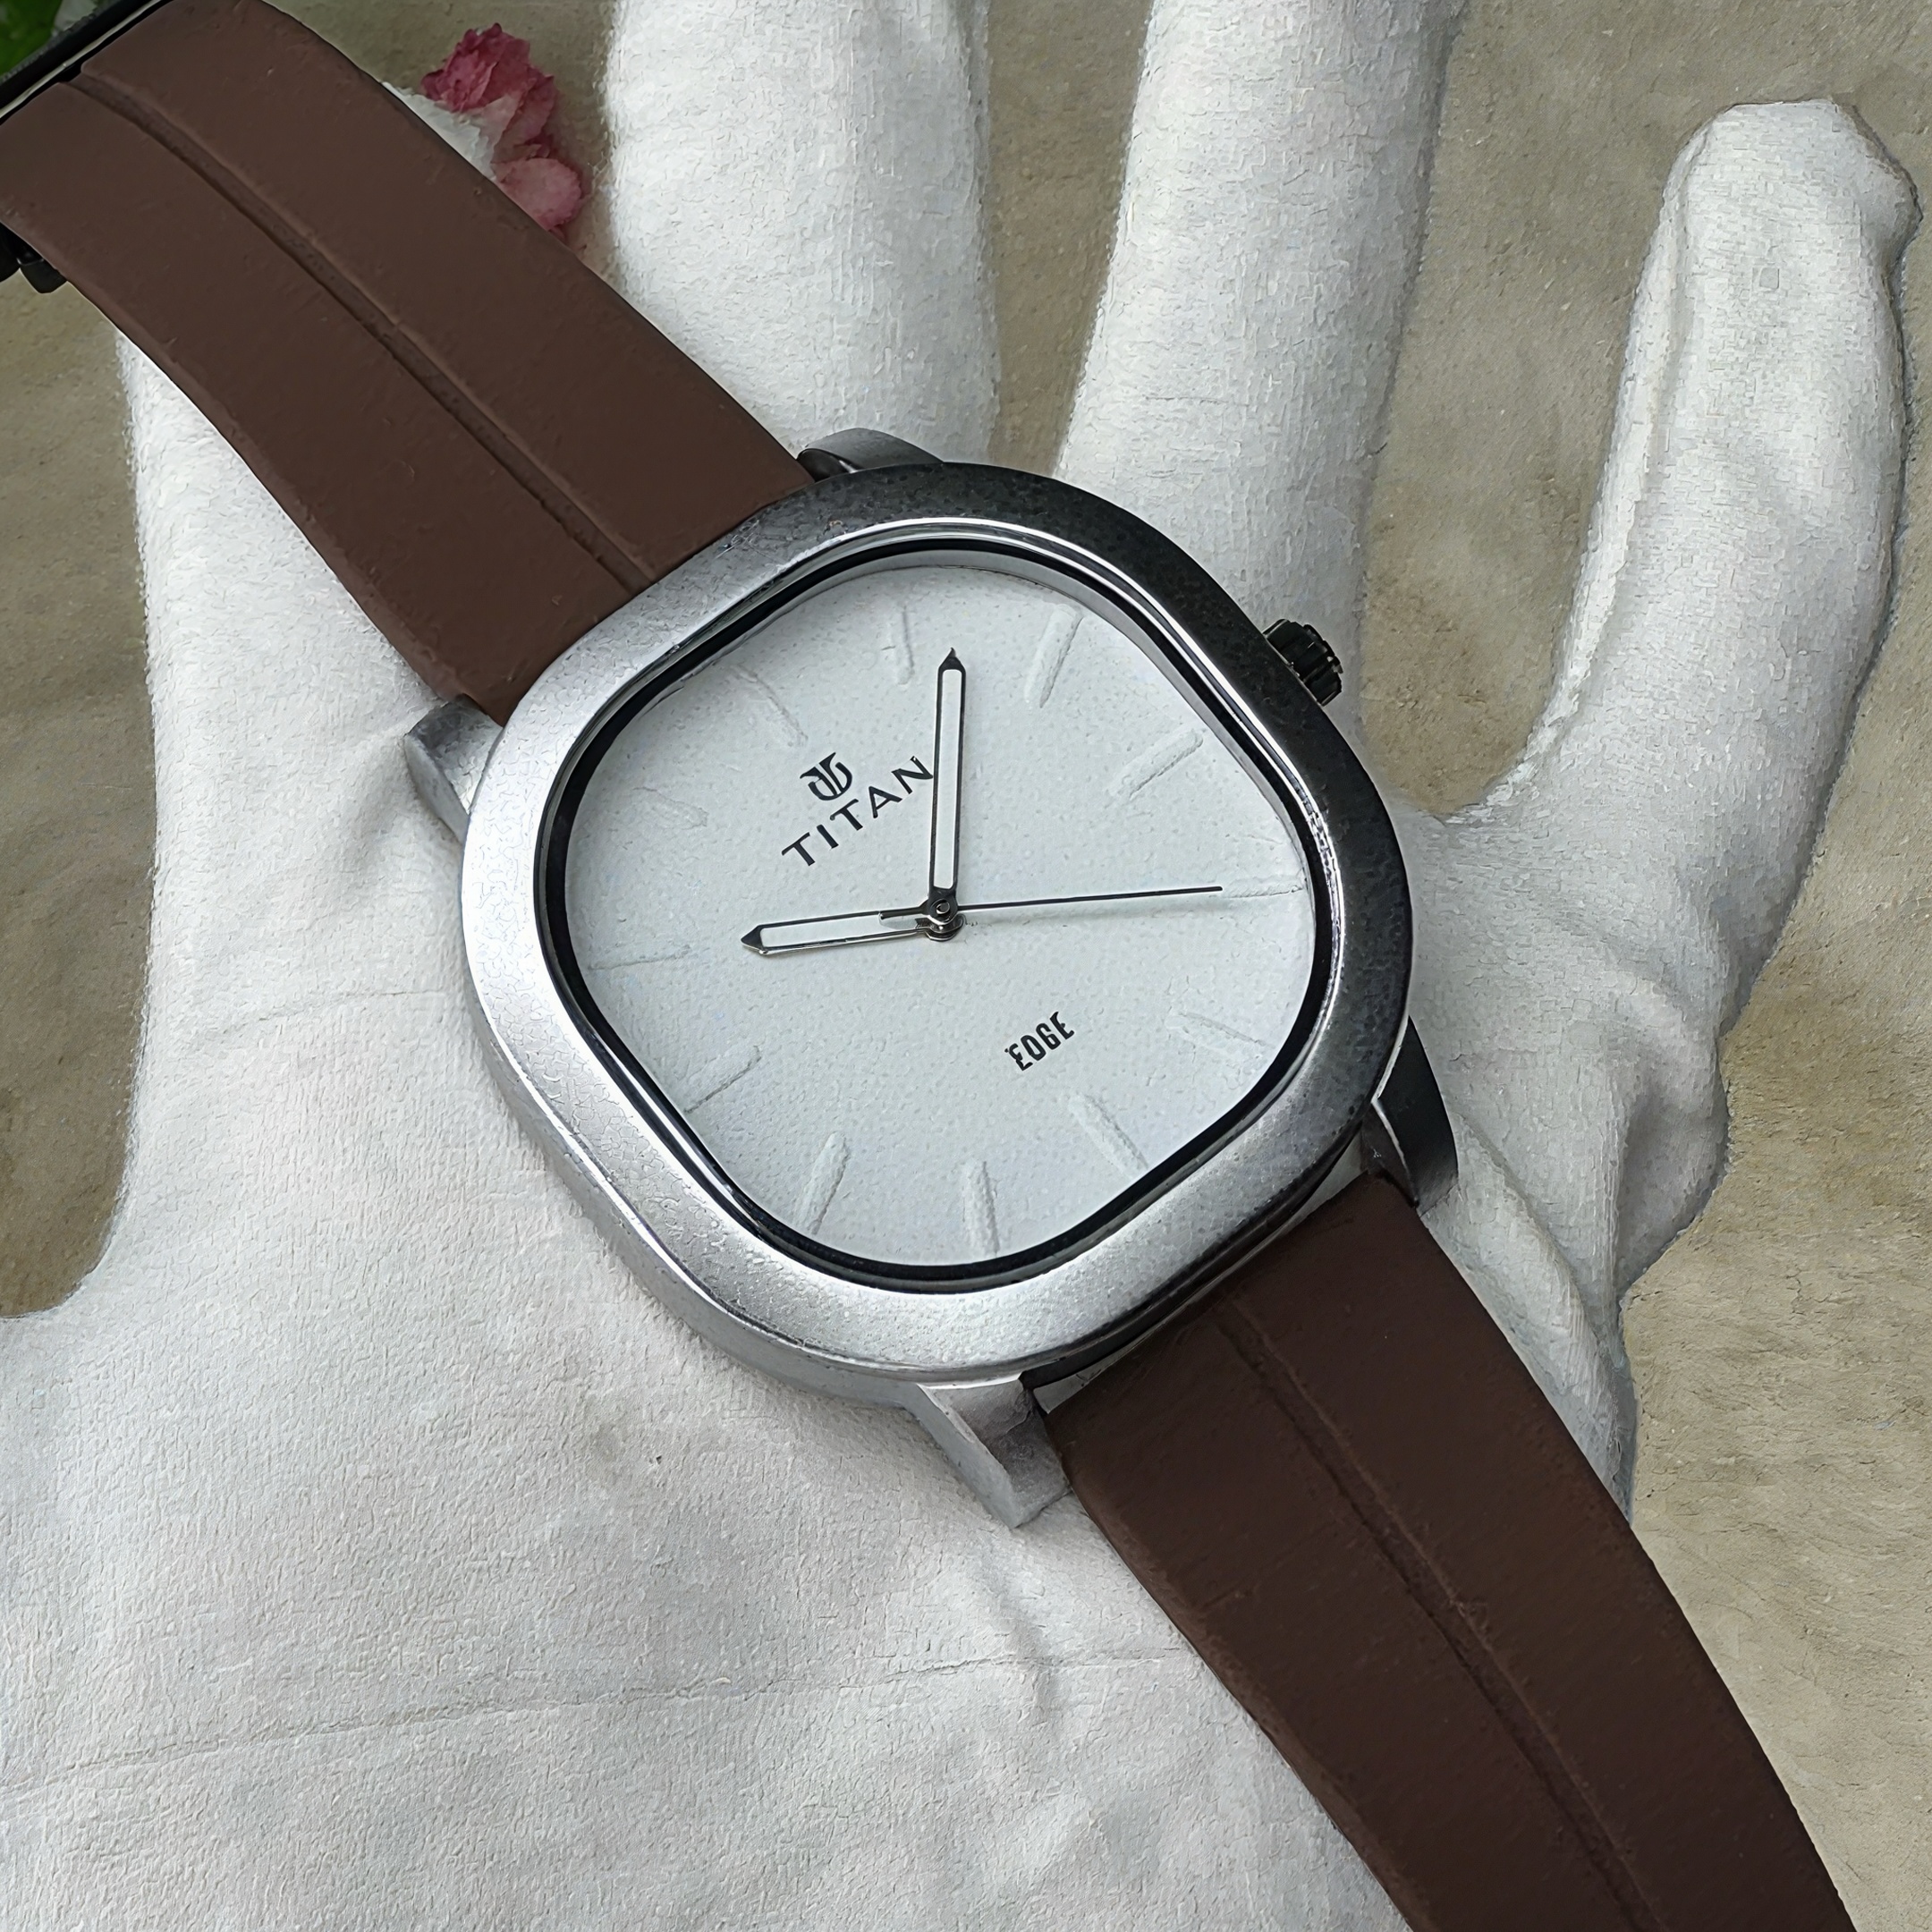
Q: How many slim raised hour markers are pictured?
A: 12